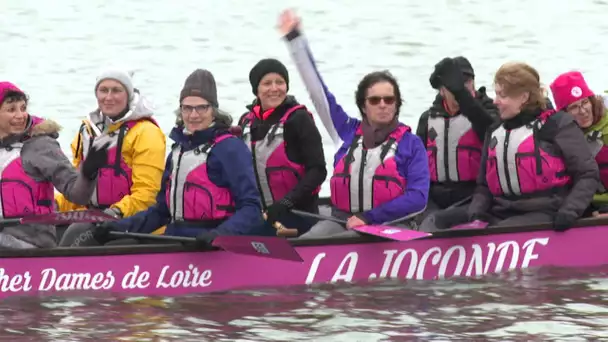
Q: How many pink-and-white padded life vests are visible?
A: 8